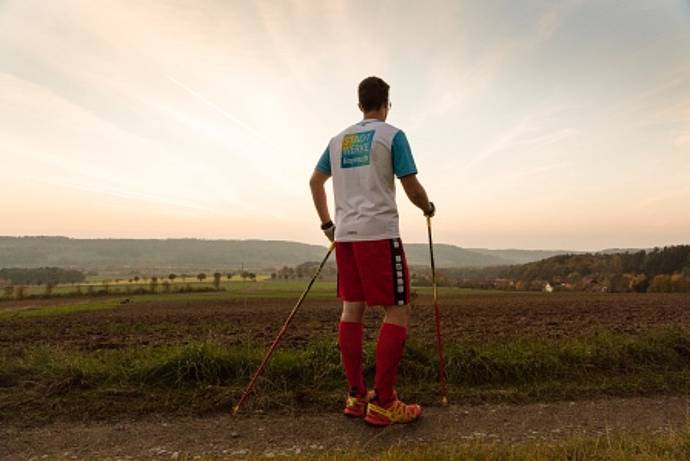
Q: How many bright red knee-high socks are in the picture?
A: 2